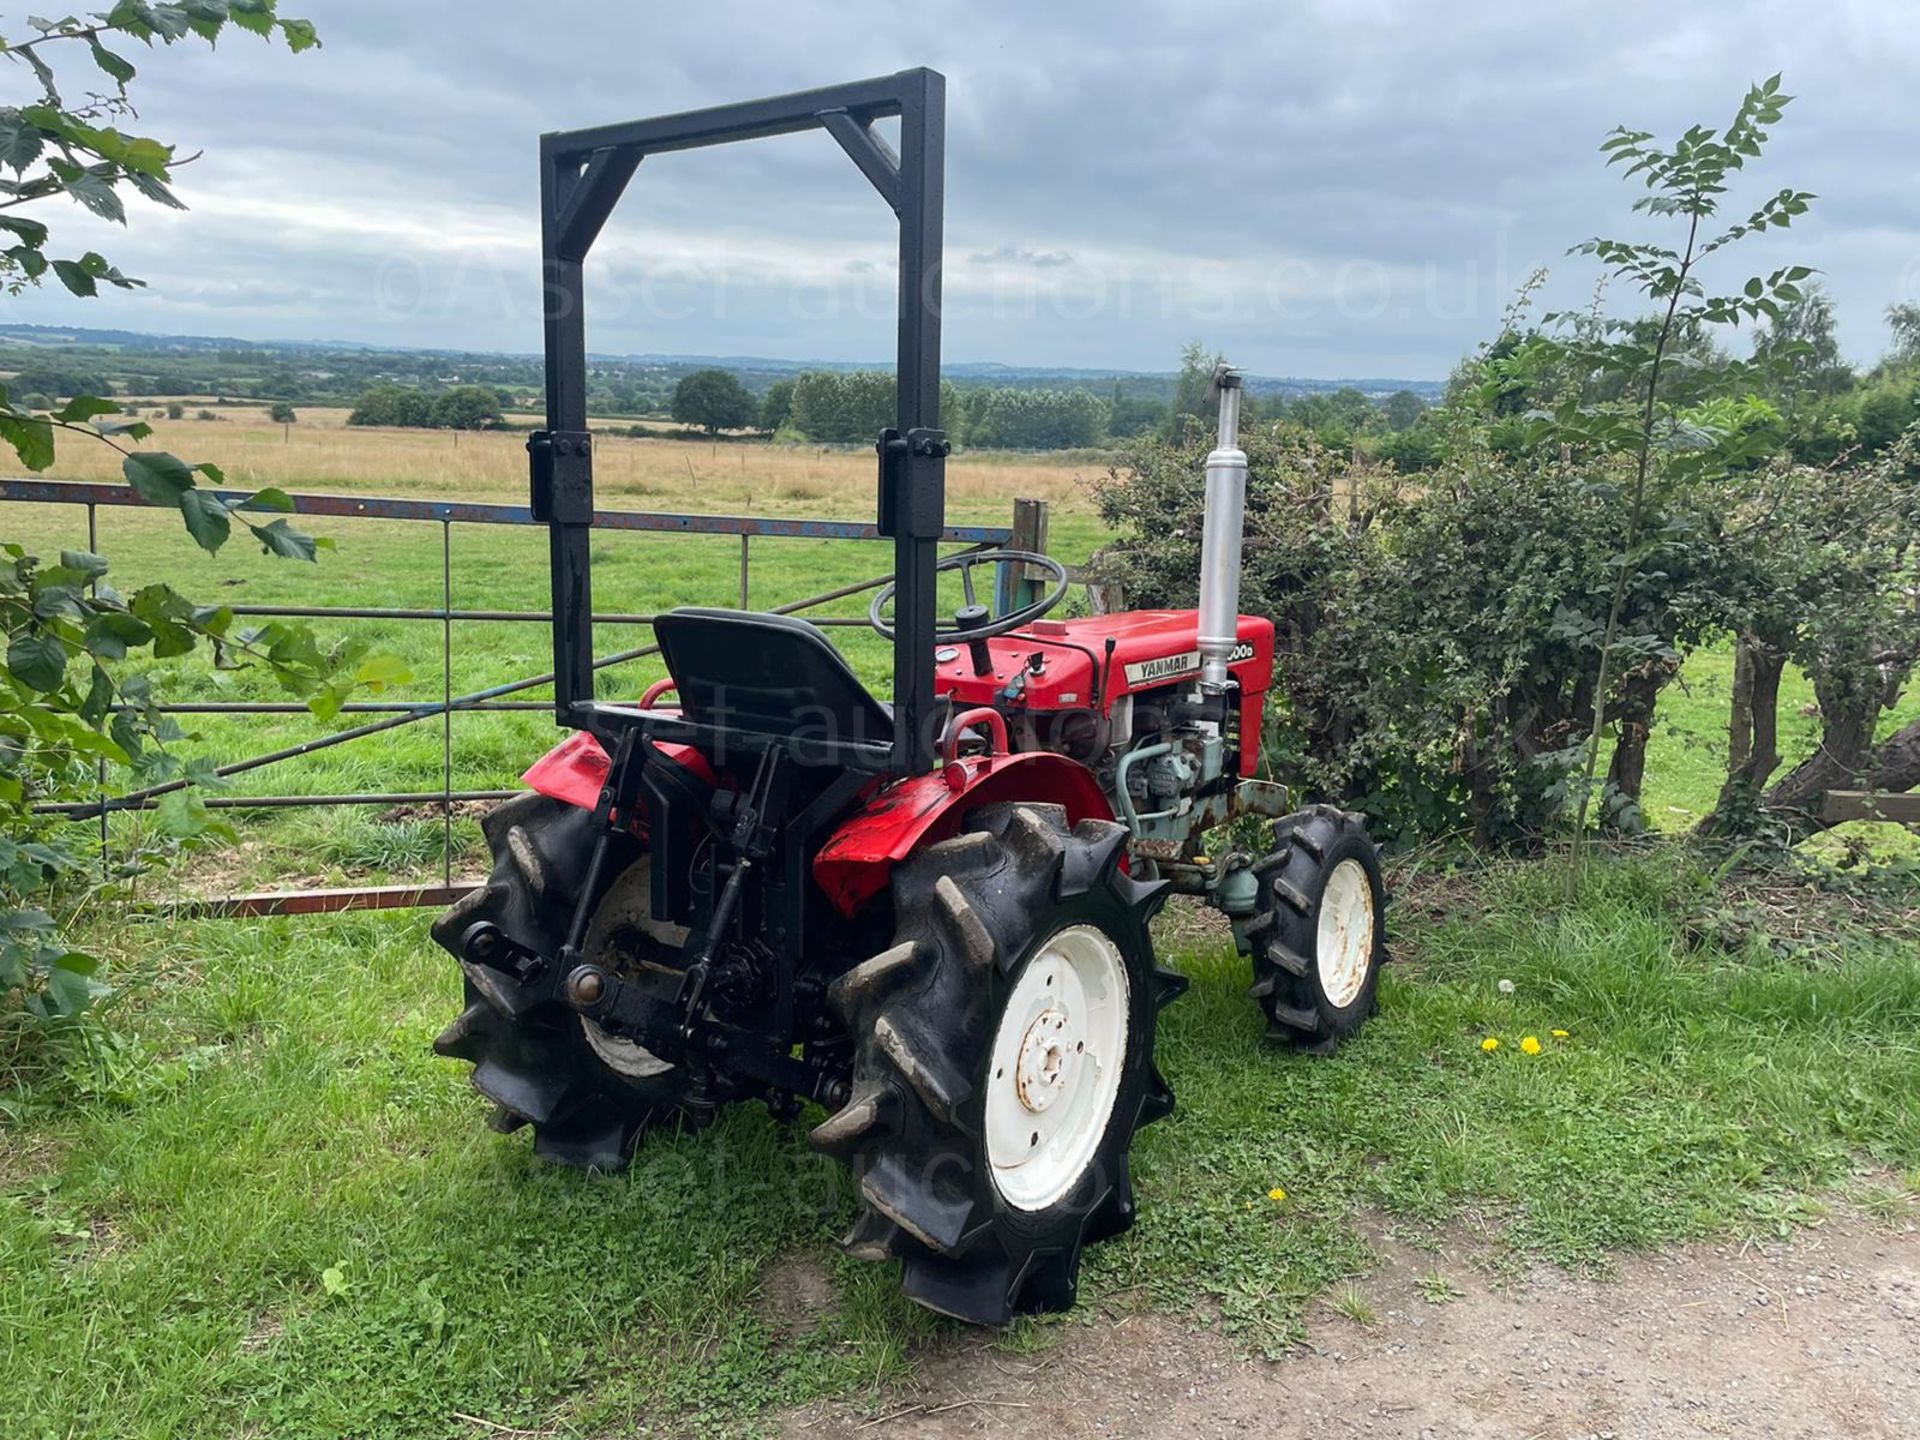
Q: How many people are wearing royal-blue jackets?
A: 0